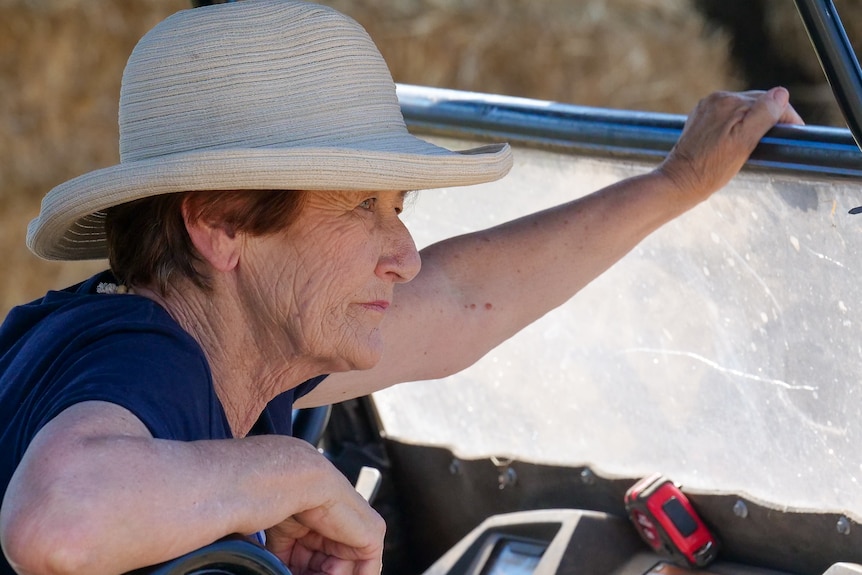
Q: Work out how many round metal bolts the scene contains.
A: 5